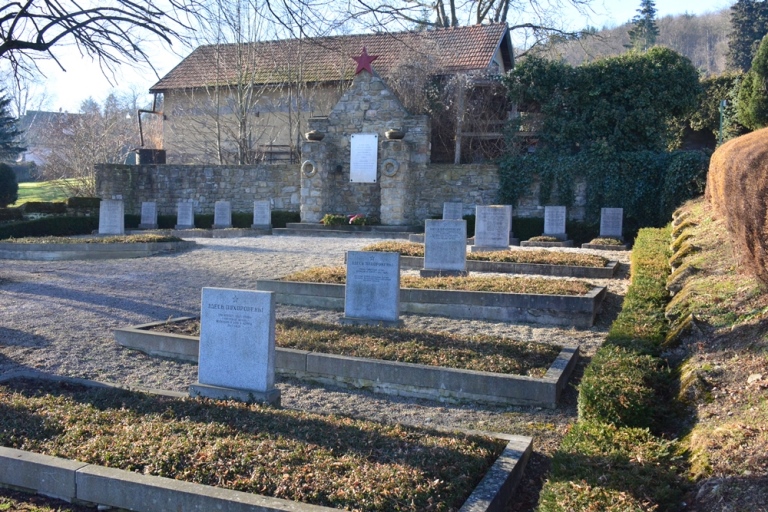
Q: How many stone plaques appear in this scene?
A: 13